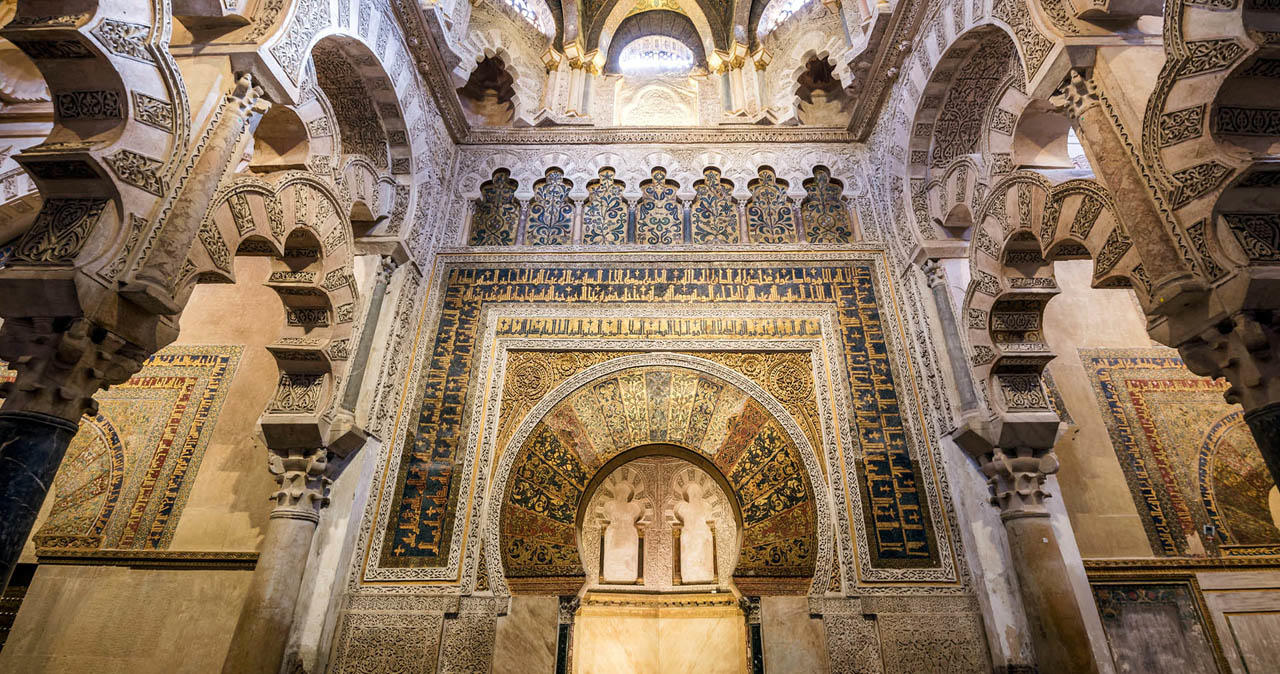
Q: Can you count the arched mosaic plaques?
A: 7